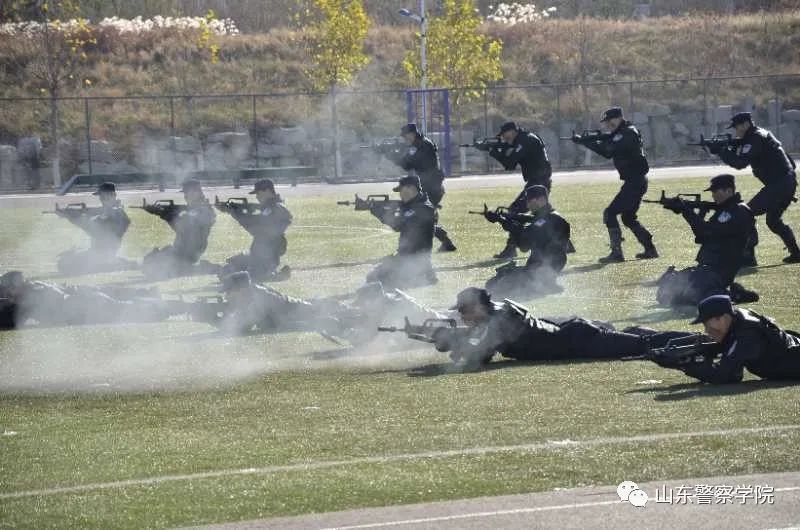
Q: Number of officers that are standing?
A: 4